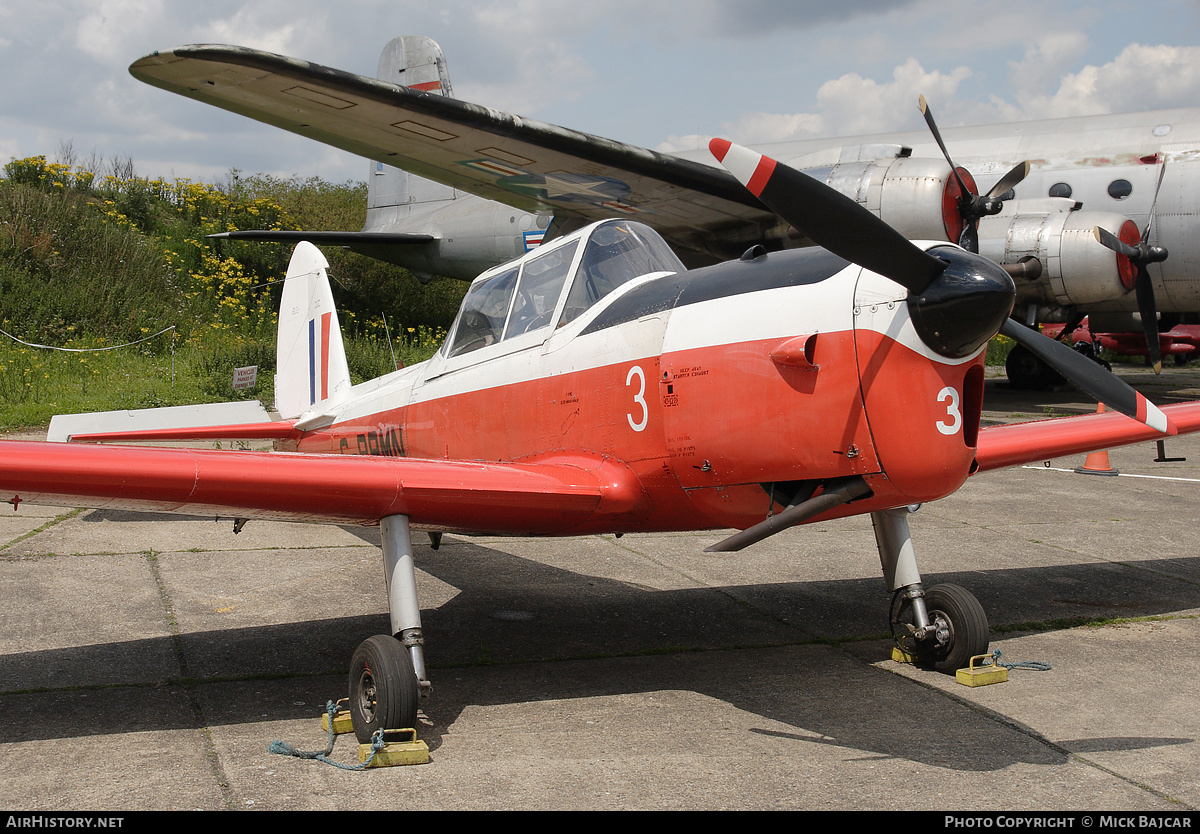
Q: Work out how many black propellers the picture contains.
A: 3